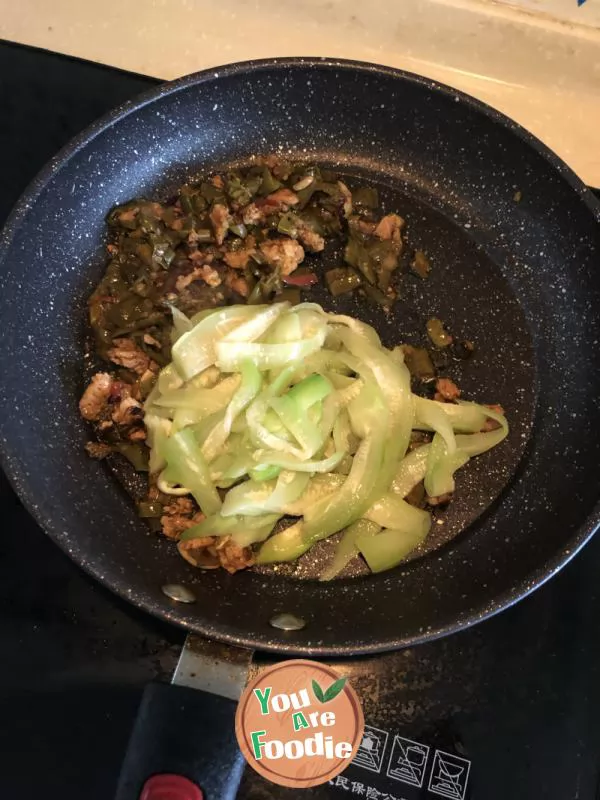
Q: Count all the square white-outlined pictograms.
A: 3